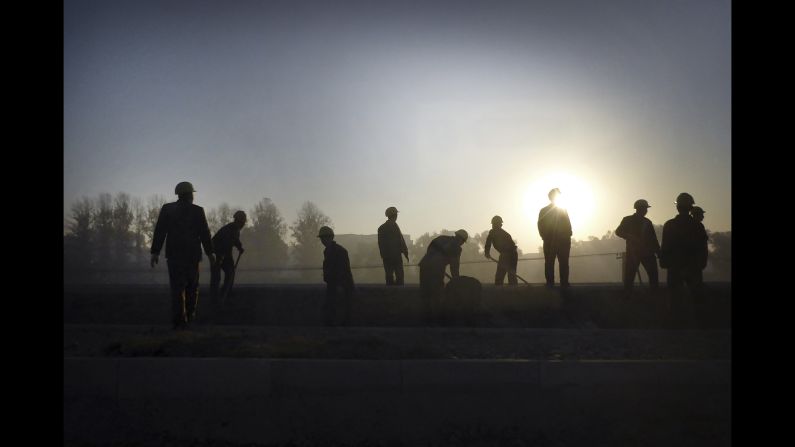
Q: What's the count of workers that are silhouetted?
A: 10